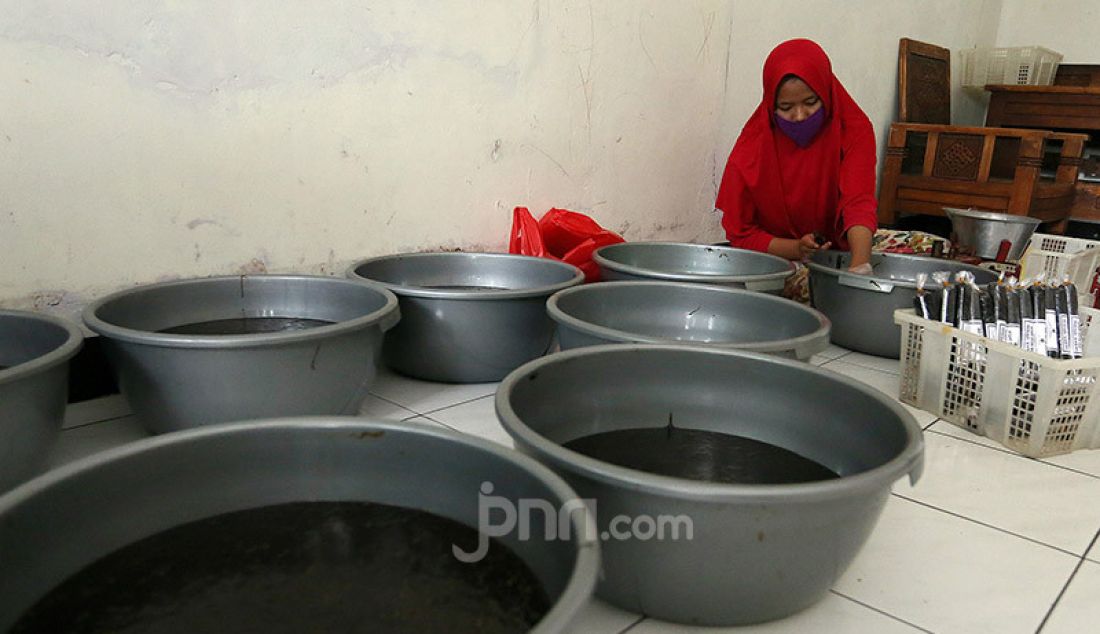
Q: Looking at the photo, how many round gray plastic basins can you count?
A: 8